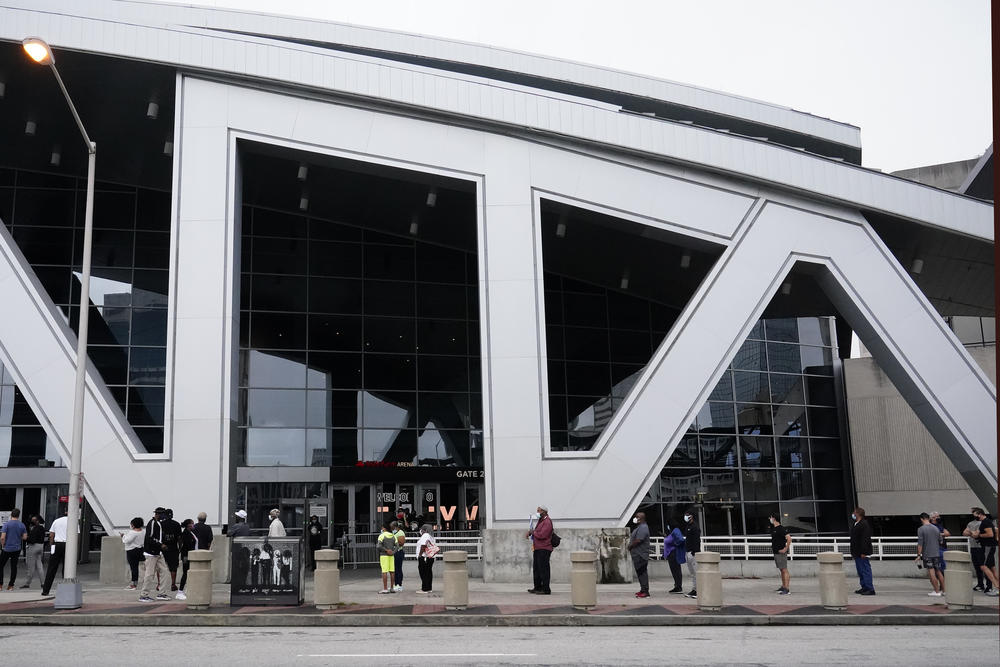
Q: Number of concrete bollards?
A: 7